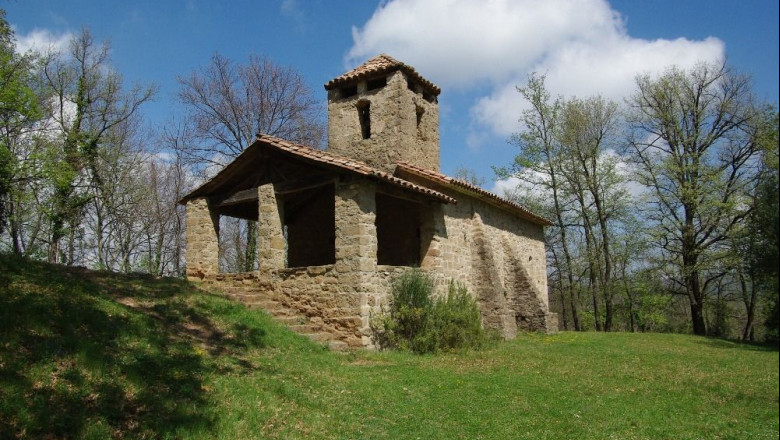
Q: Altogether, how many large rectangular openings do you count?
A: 3